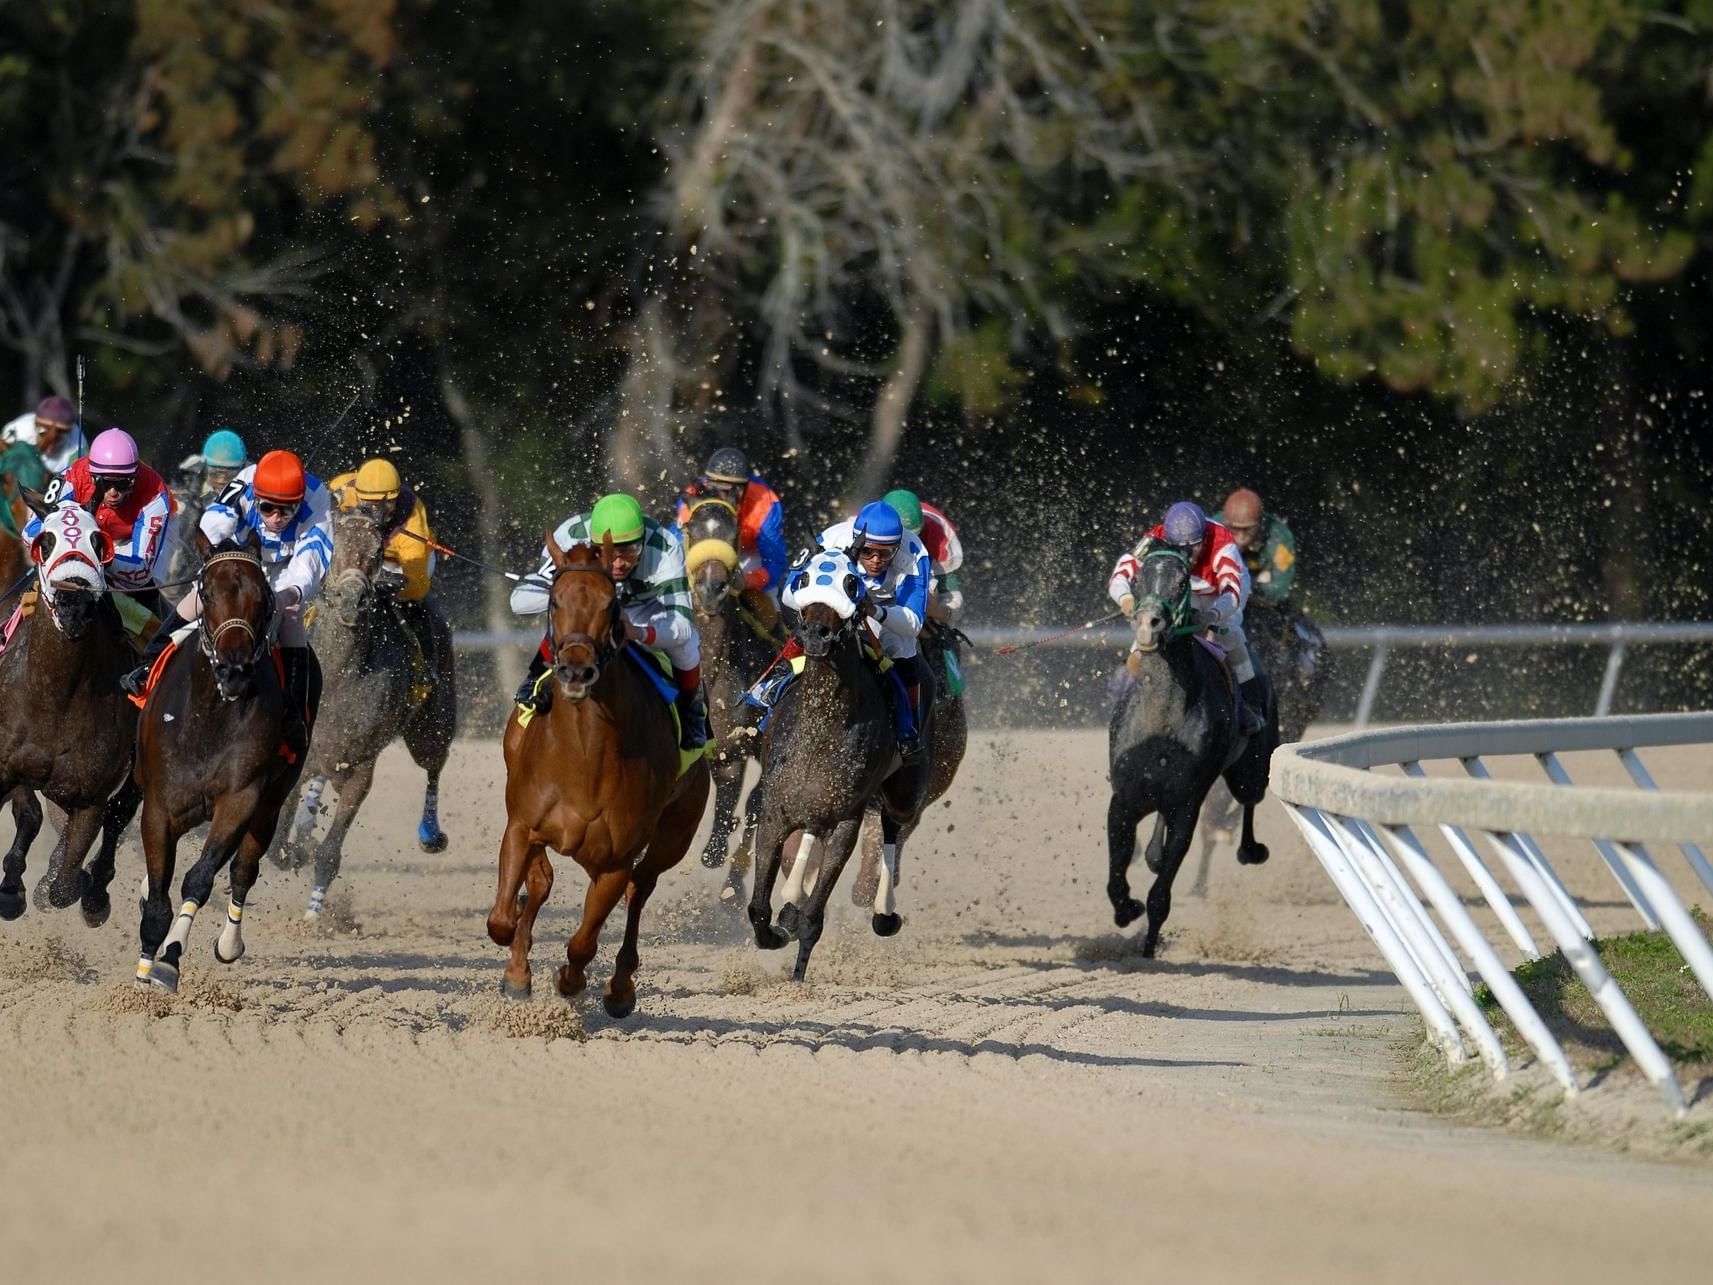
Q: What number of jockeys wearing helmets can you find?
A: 11